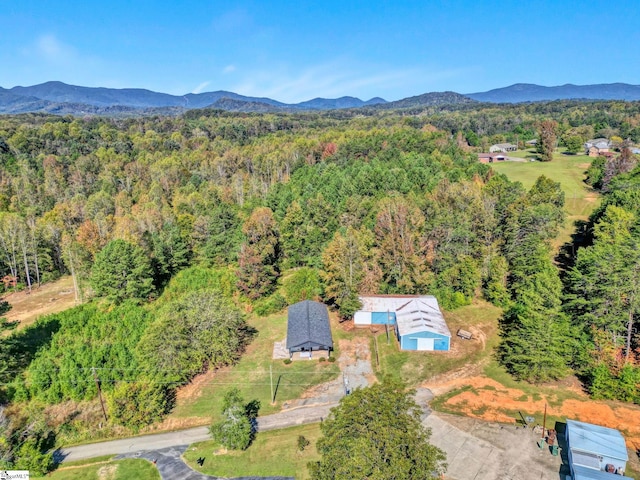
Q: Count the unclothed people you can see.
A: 0